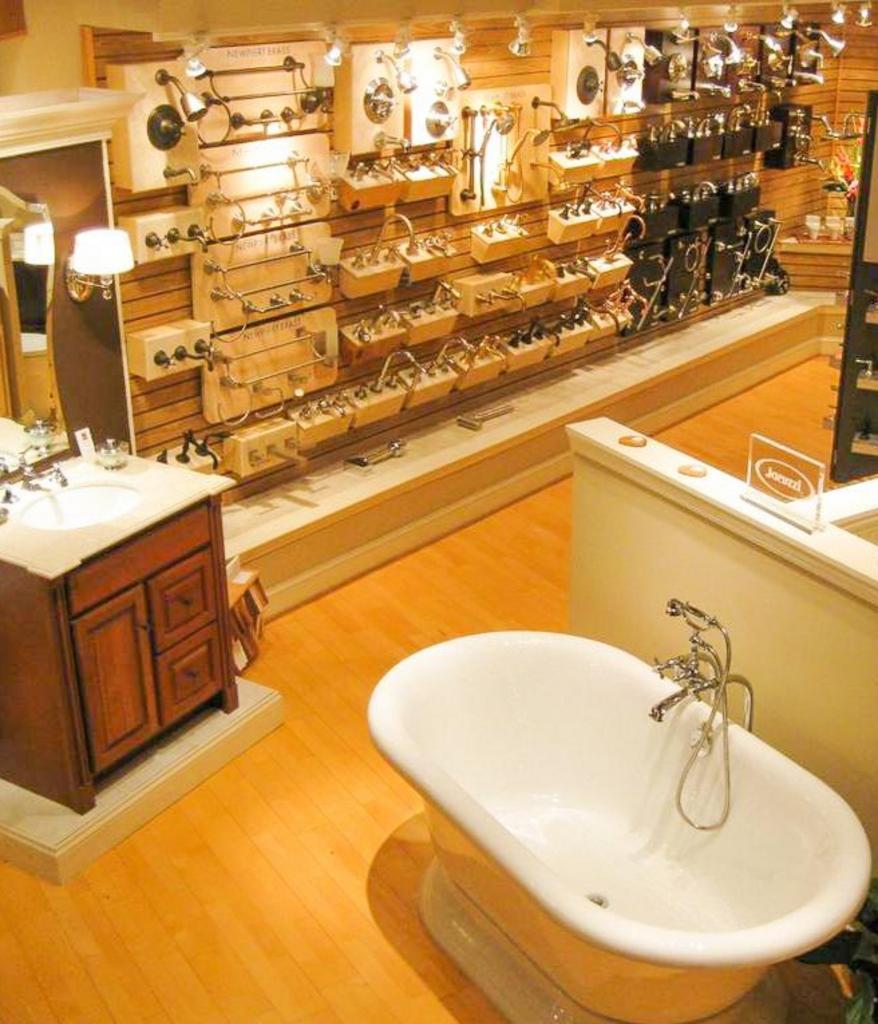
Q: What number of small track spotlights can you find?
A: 11